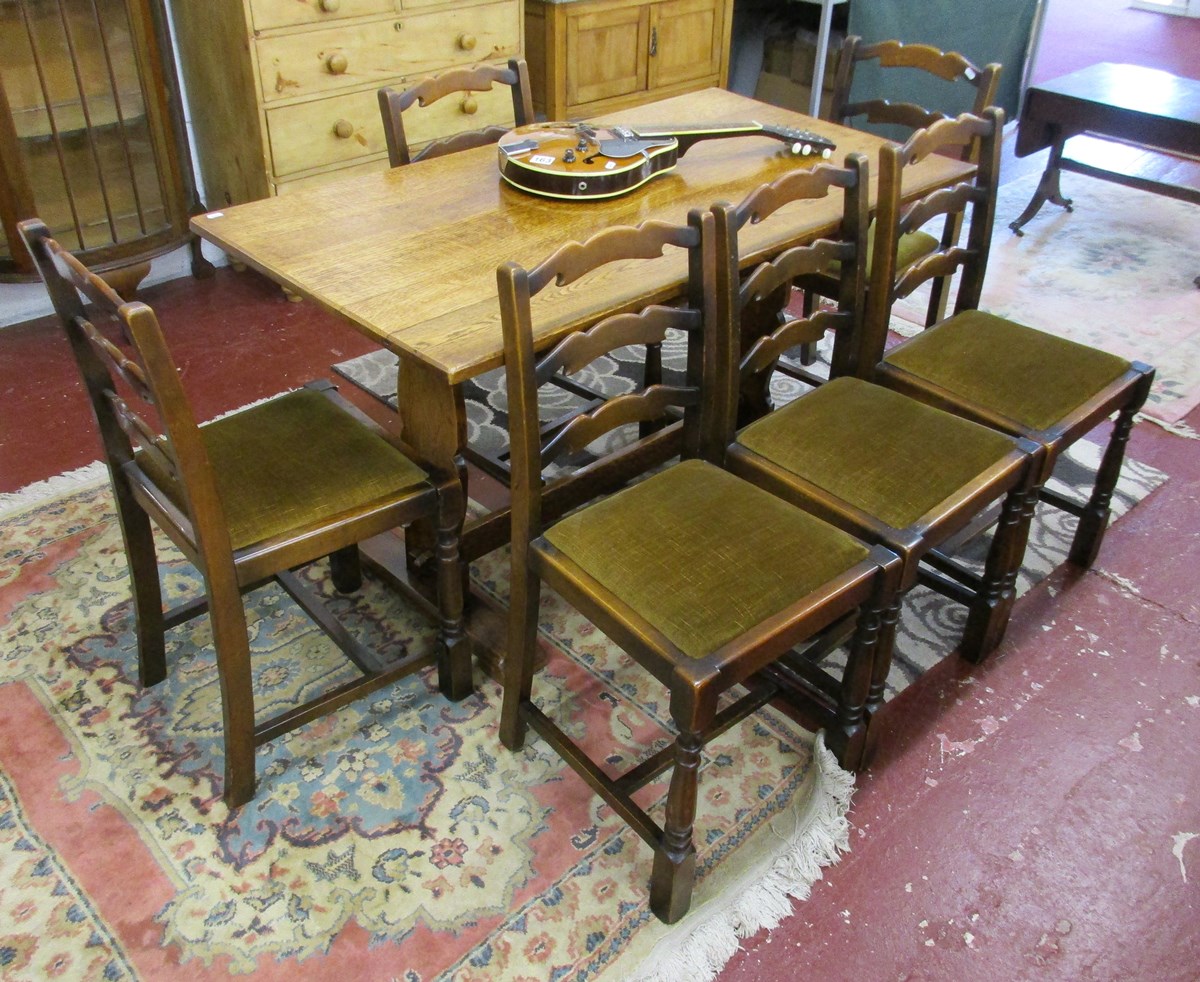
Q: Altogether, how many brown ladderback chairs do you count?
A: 6